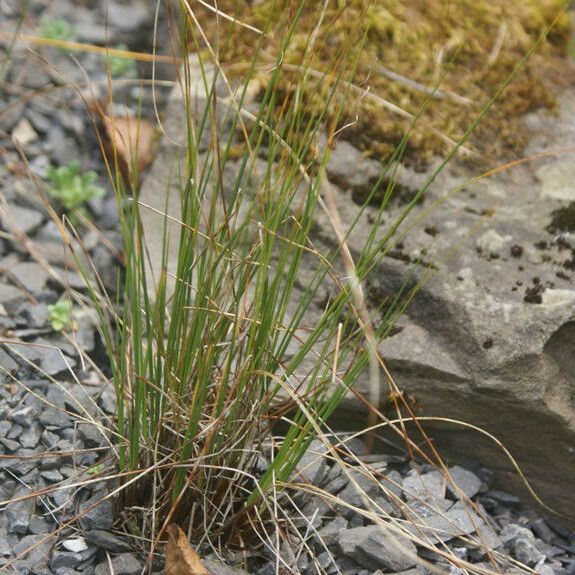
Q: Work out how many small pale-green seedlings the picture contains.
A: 4